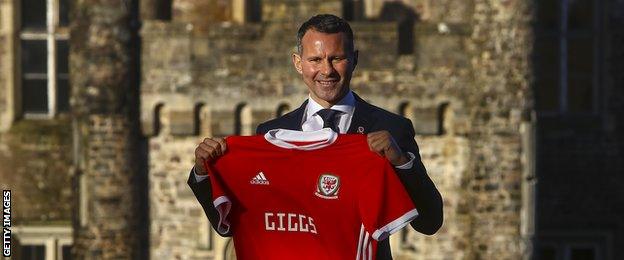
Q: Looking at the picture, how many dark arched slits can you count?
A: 6